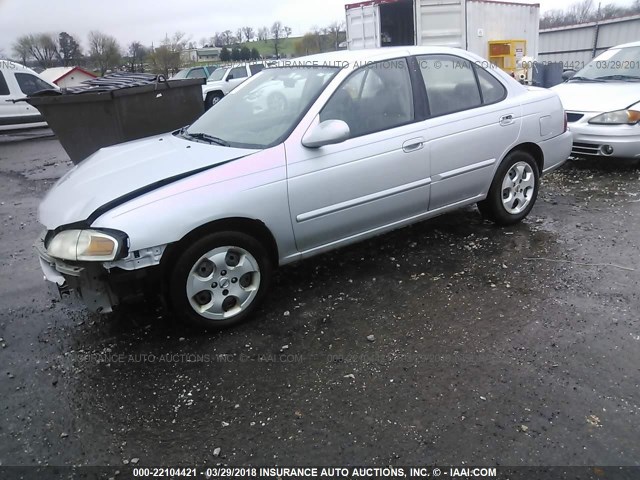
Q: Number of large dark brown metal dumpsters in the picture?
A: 1